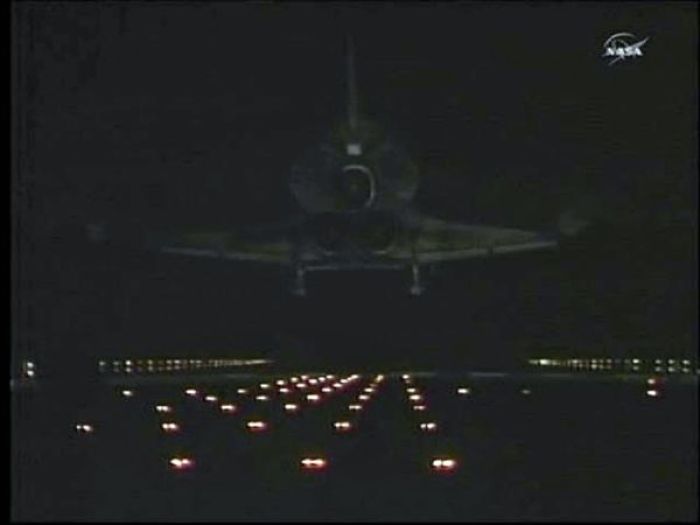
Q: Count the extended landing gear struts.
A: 2